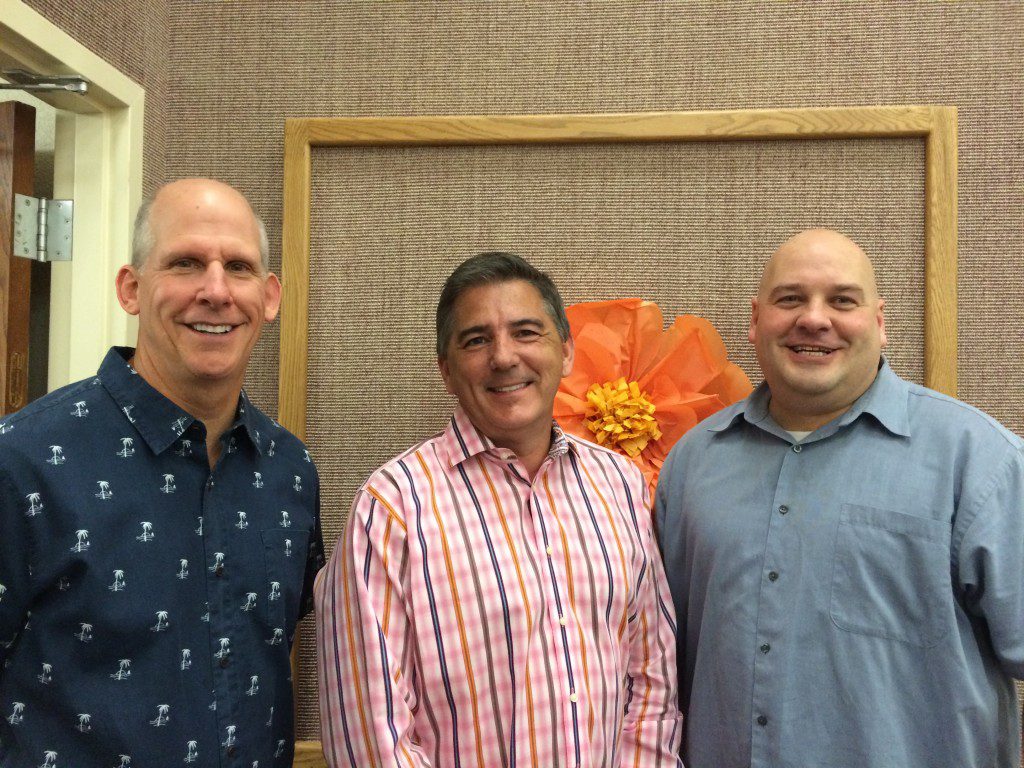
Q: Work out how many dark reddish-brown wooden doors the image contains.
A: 1